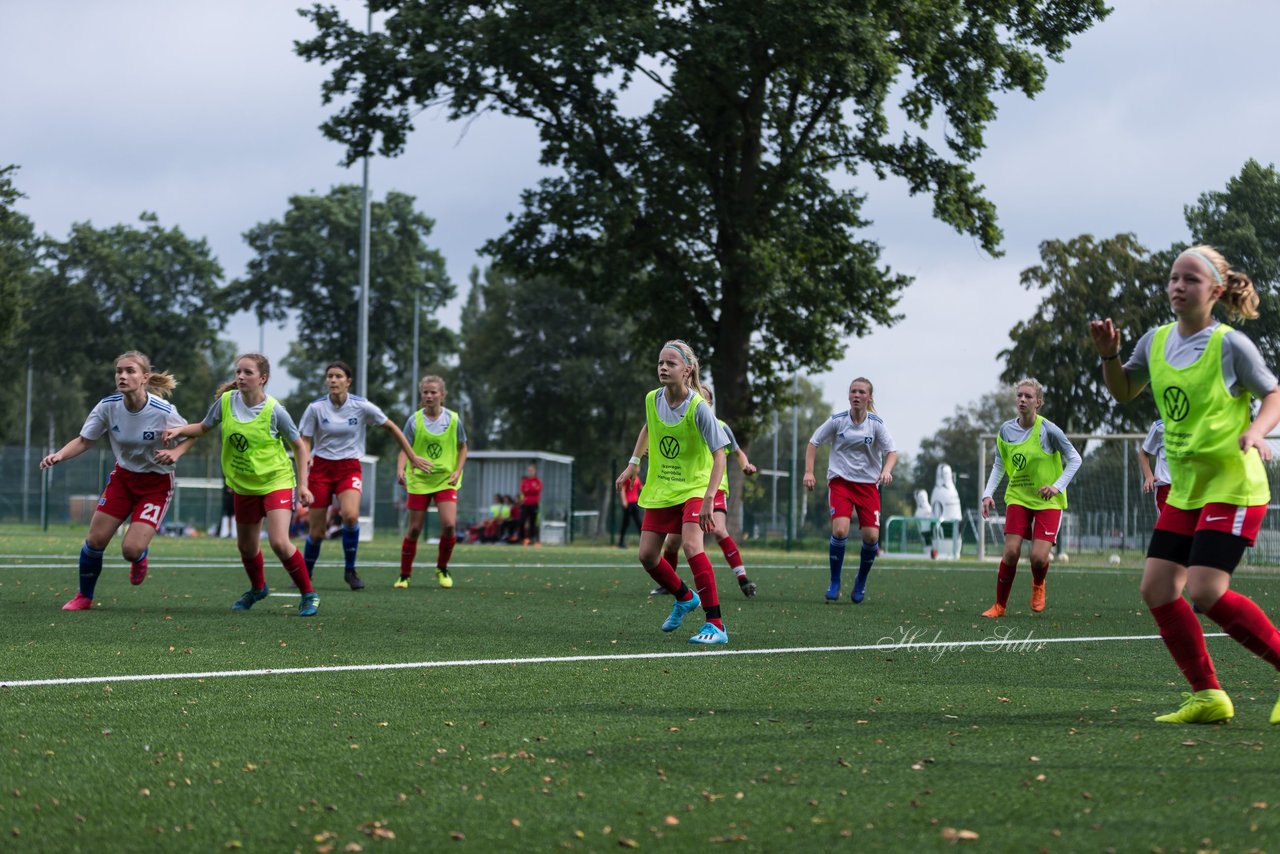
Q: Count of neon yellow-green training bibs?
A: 6